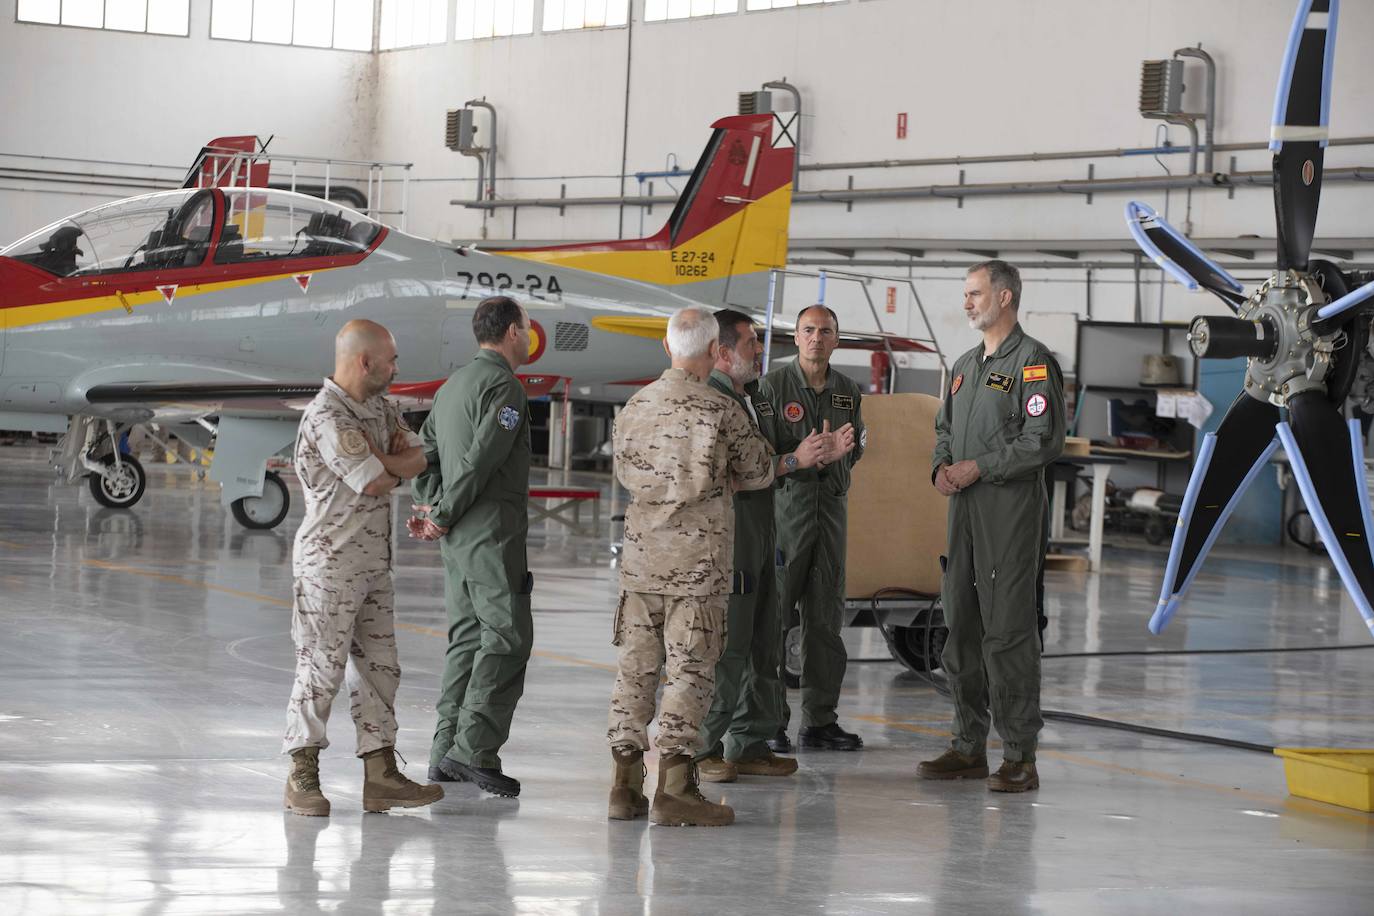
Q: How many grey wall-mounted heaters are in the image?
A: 3